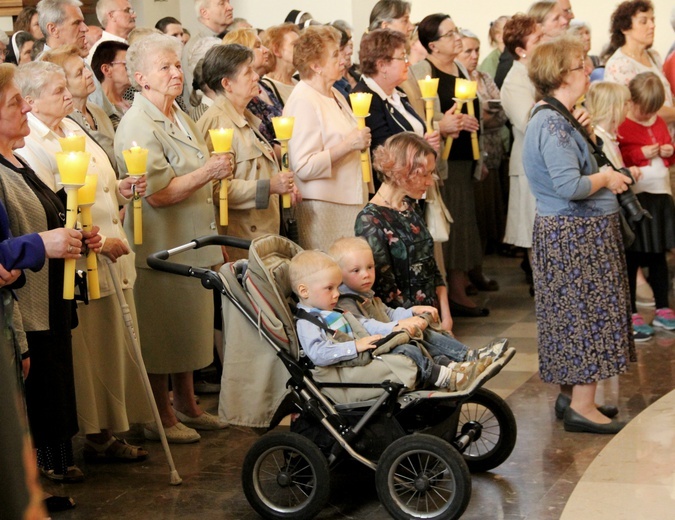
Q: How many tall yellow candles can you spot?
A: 10